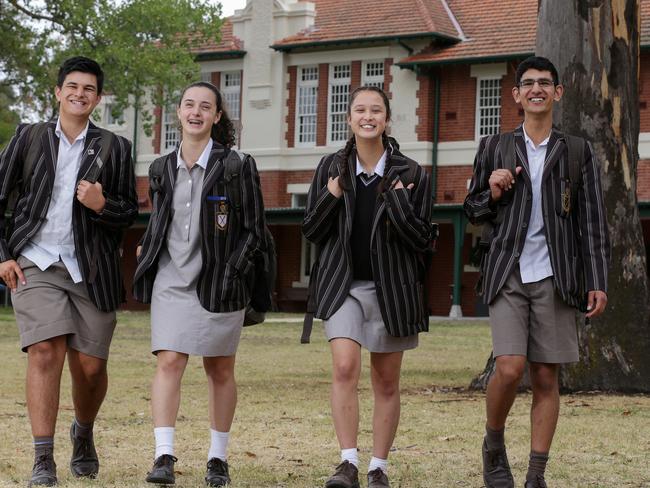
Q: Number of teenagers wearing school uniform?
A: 4